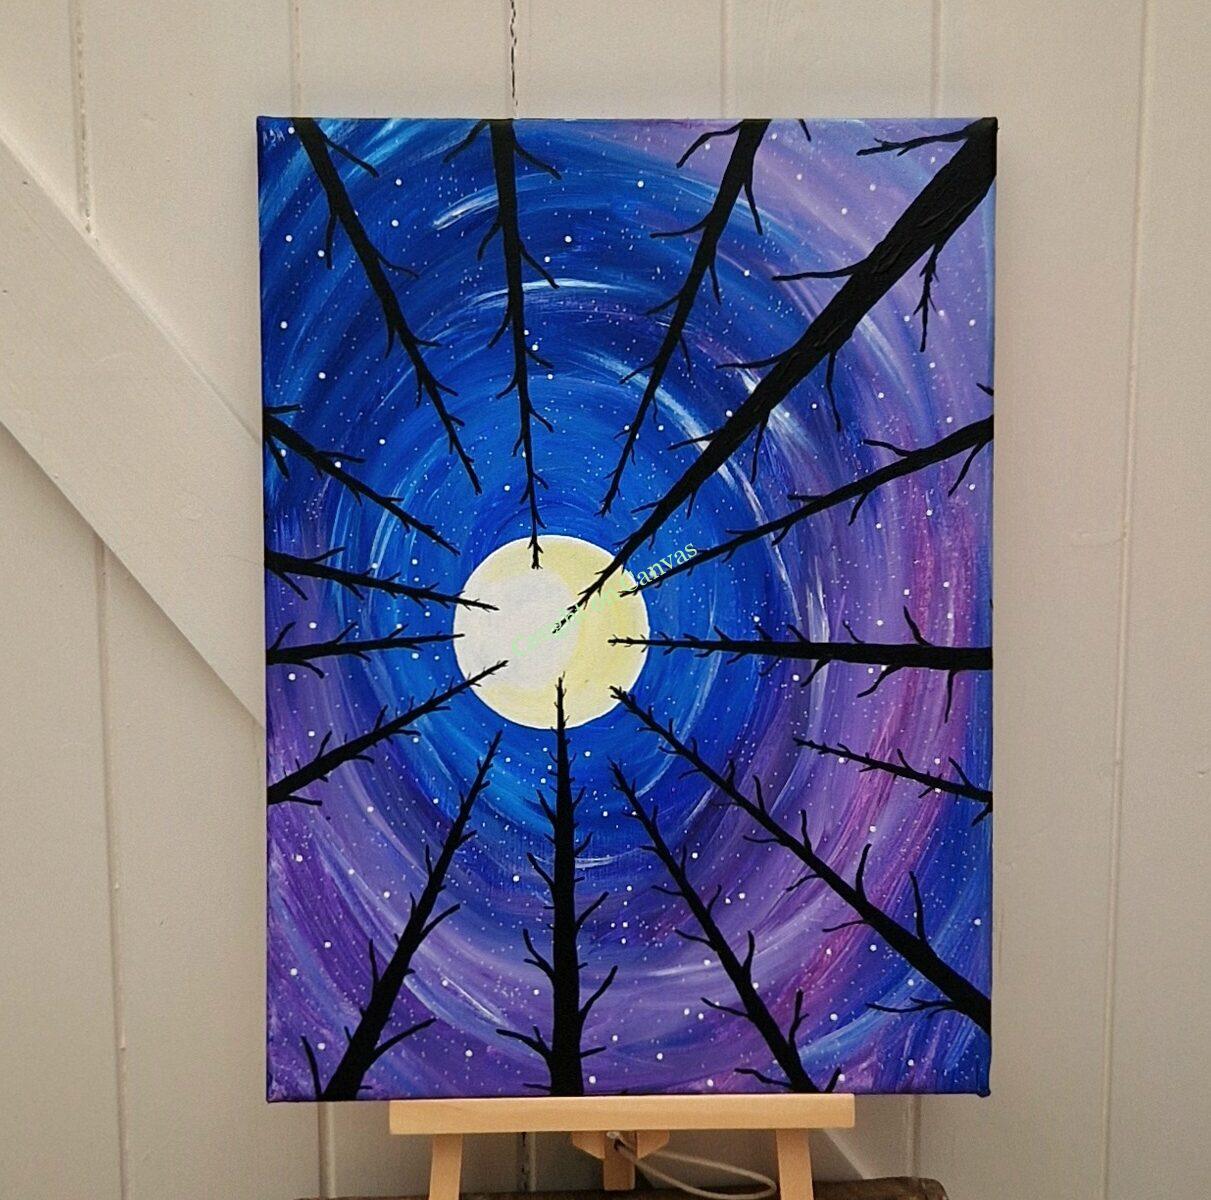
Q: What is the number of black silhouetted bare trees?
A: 15